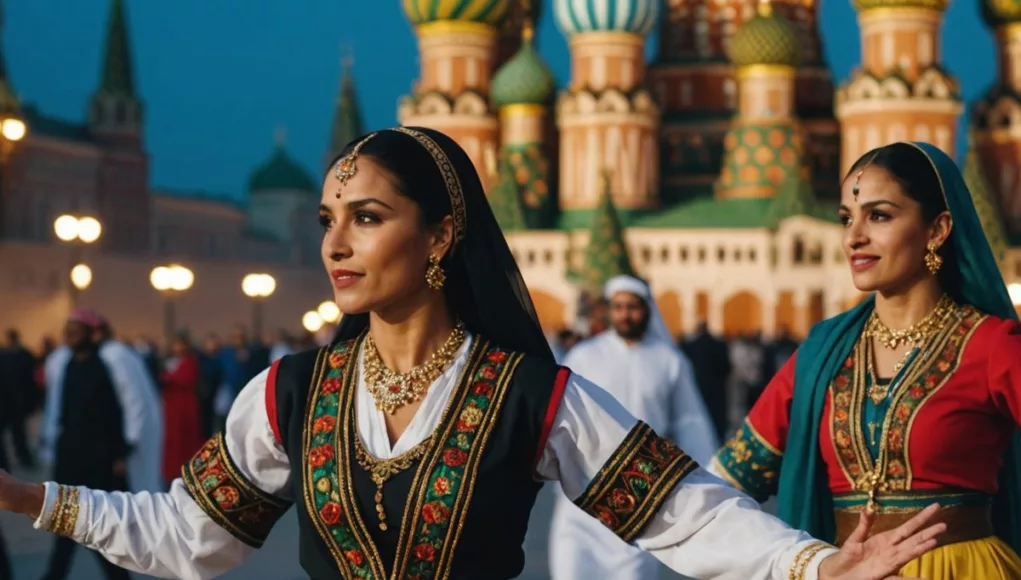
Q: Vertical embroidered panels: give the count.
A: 4